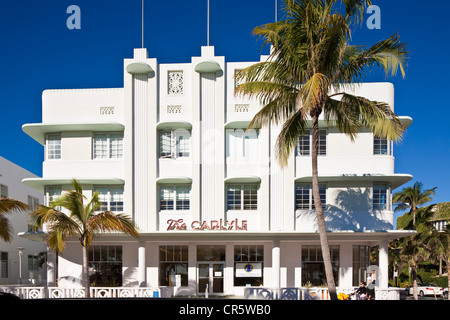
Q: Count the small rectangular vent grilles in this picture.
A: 3